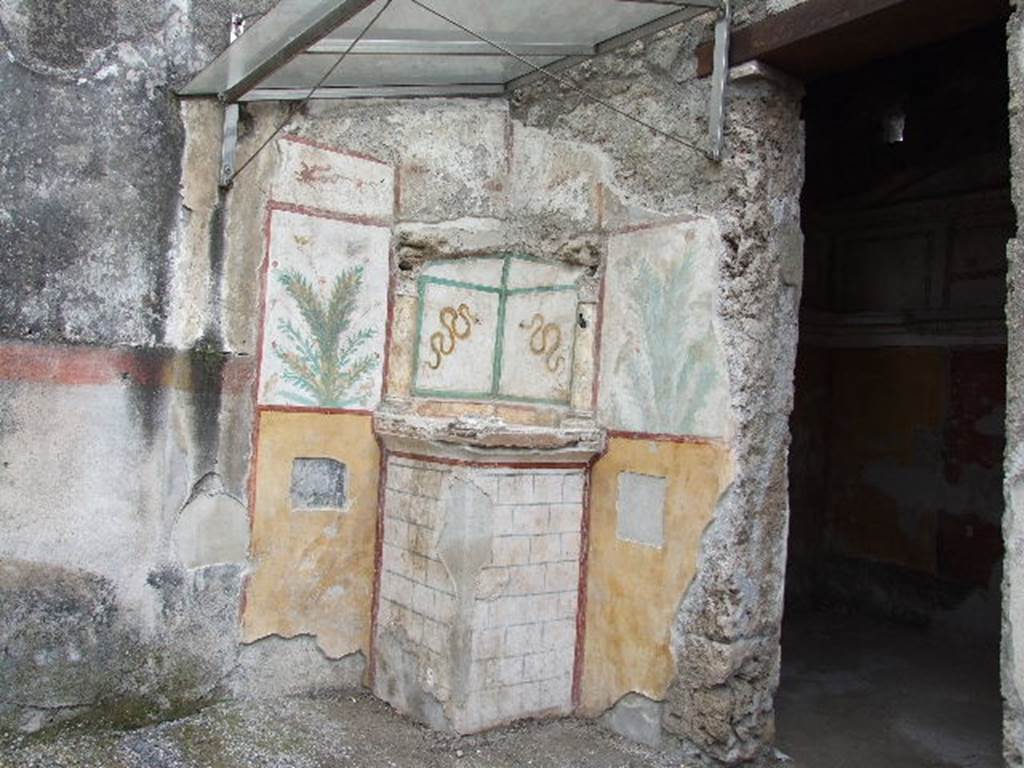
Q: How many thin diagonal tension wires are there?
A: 2